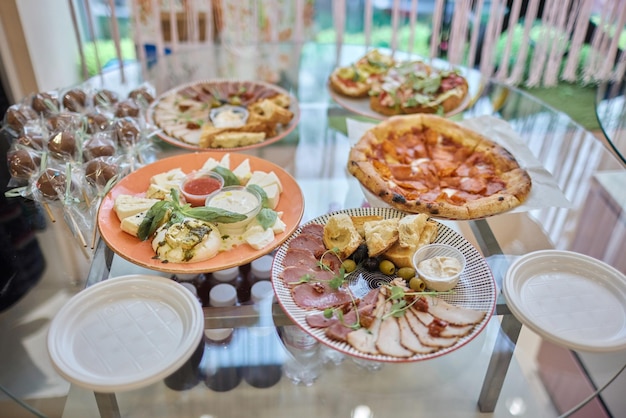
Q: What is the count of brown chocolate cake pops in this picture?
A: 15